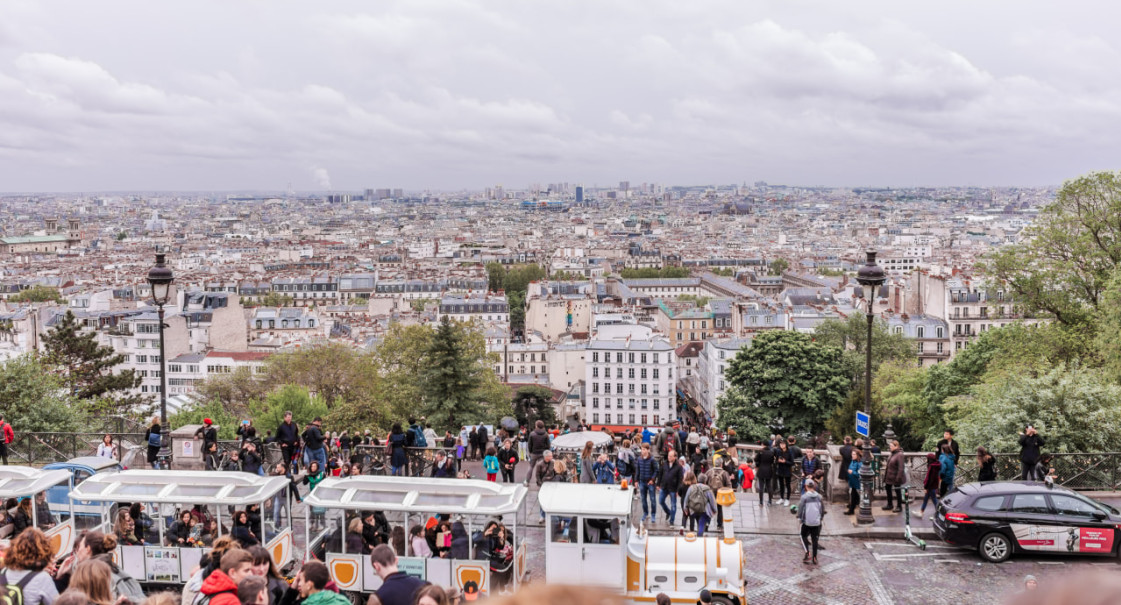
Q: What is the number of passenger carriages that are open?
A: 3